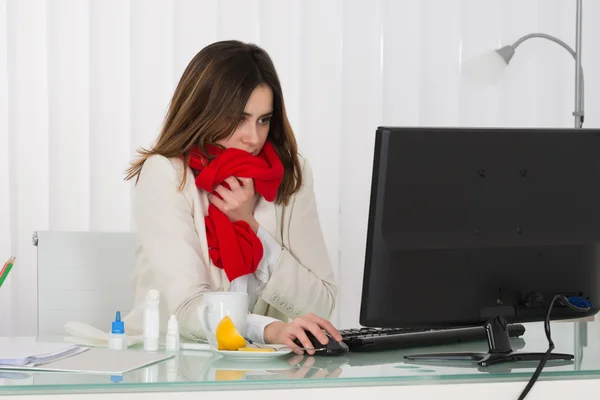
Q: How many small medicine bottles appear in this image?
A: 3